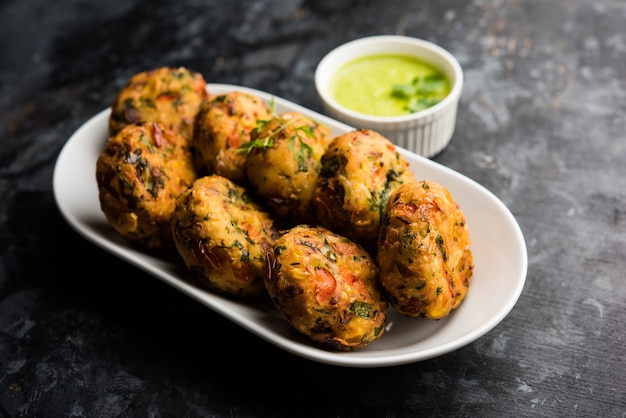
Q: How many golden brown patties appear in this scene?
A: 8